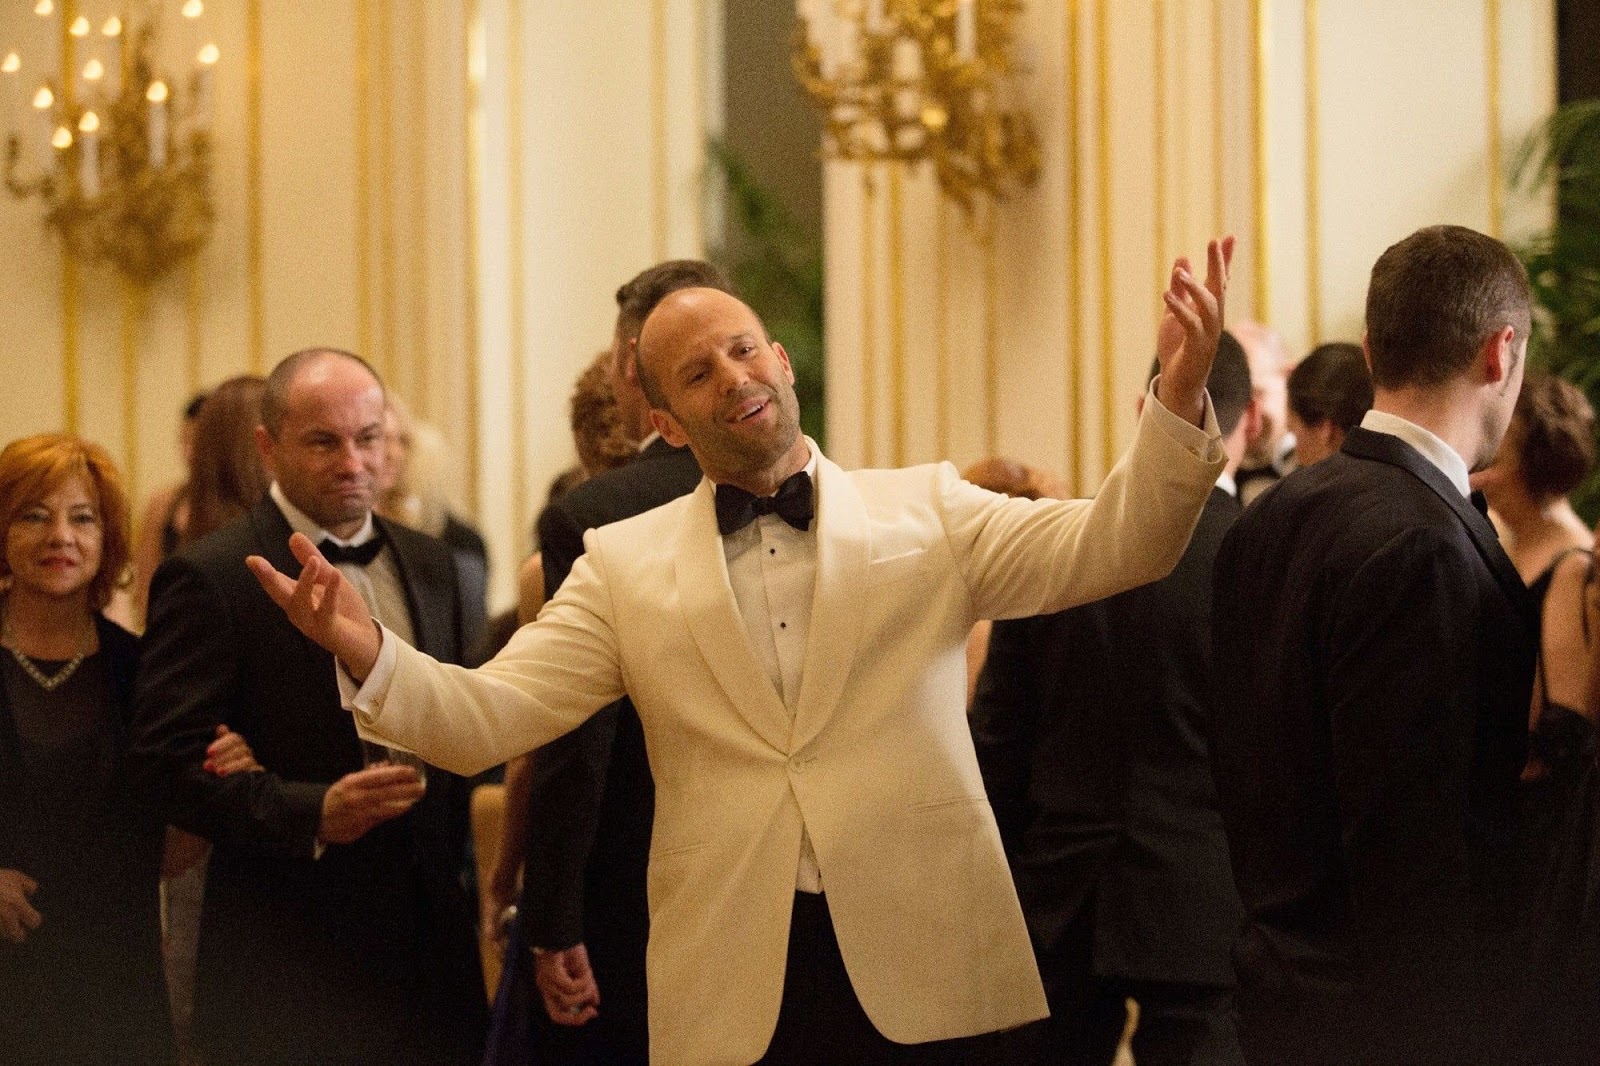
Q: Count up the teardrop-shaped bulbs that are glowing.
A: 11